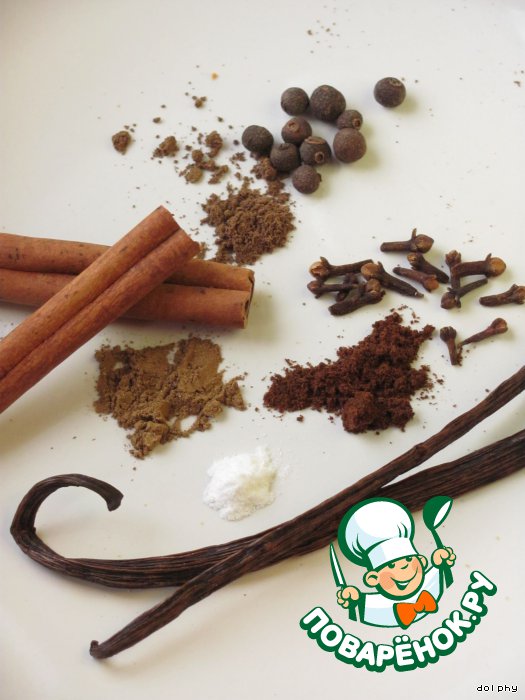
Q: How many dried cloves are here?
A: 14